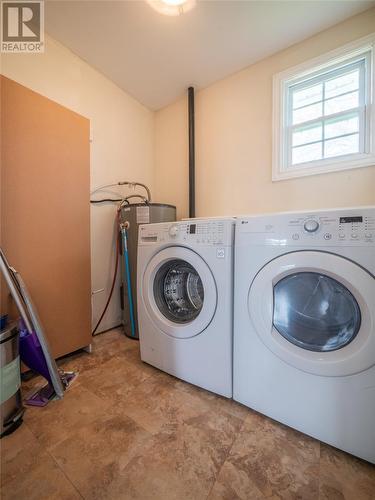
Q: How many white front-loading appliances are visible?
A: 2